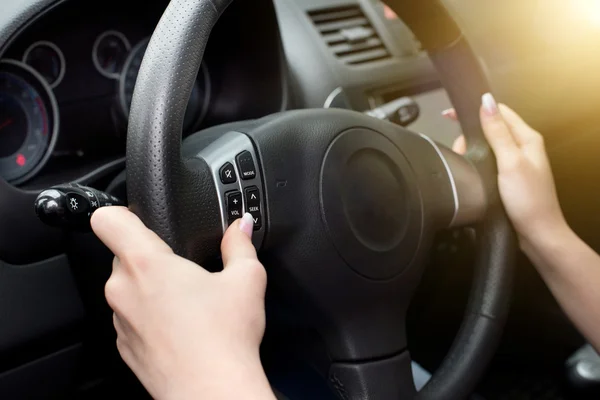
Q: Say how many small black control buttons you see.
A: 4